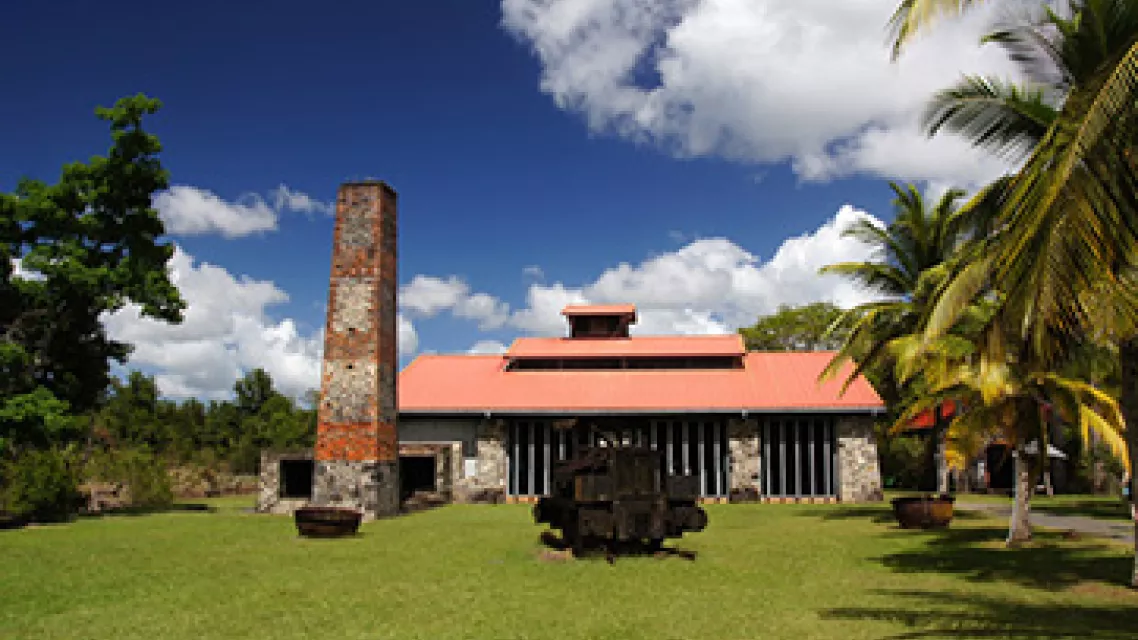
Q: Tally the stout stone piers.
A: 3